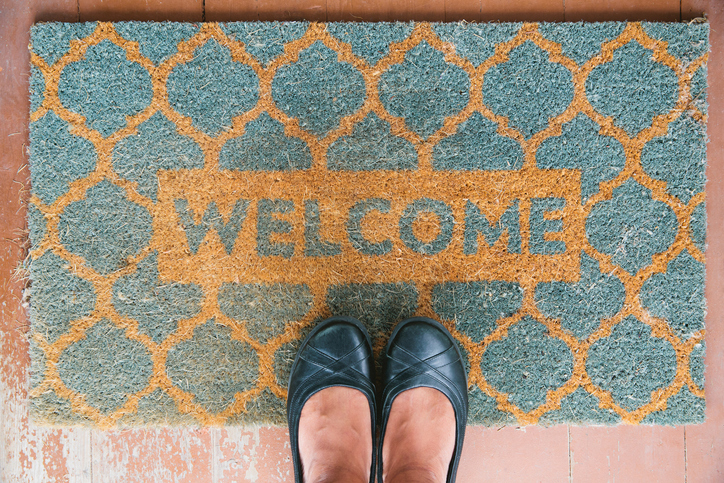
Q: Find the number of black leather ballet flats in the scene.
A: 2